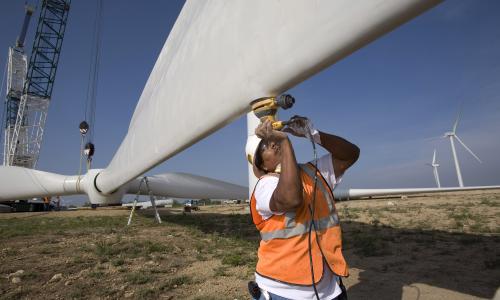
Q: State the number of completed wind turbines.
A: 2